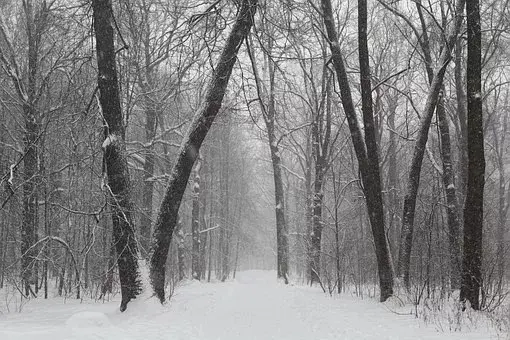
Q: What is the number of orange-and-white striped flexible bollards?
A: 0